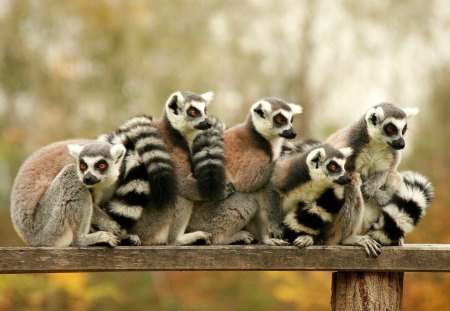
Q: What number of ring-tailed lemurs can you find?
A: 5